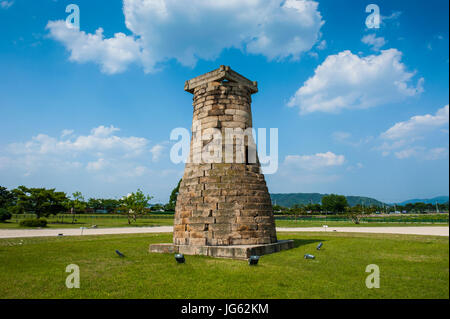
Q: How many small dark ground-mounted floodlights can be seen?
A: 5